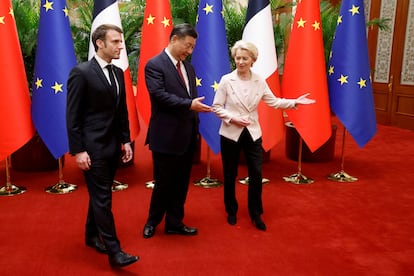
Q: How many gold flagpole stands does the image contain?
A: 8